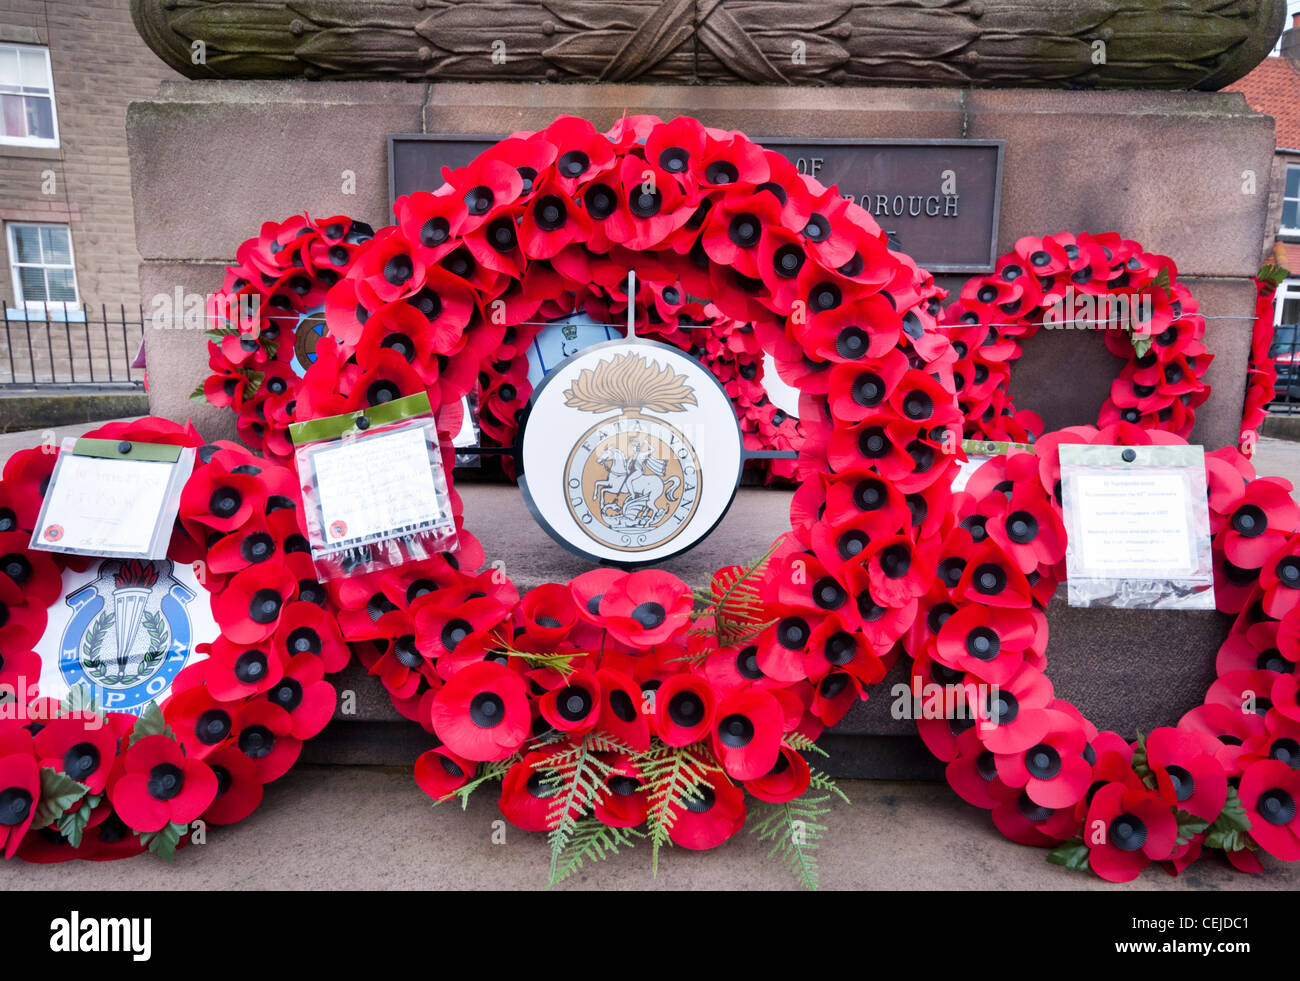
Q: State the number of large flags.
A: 0